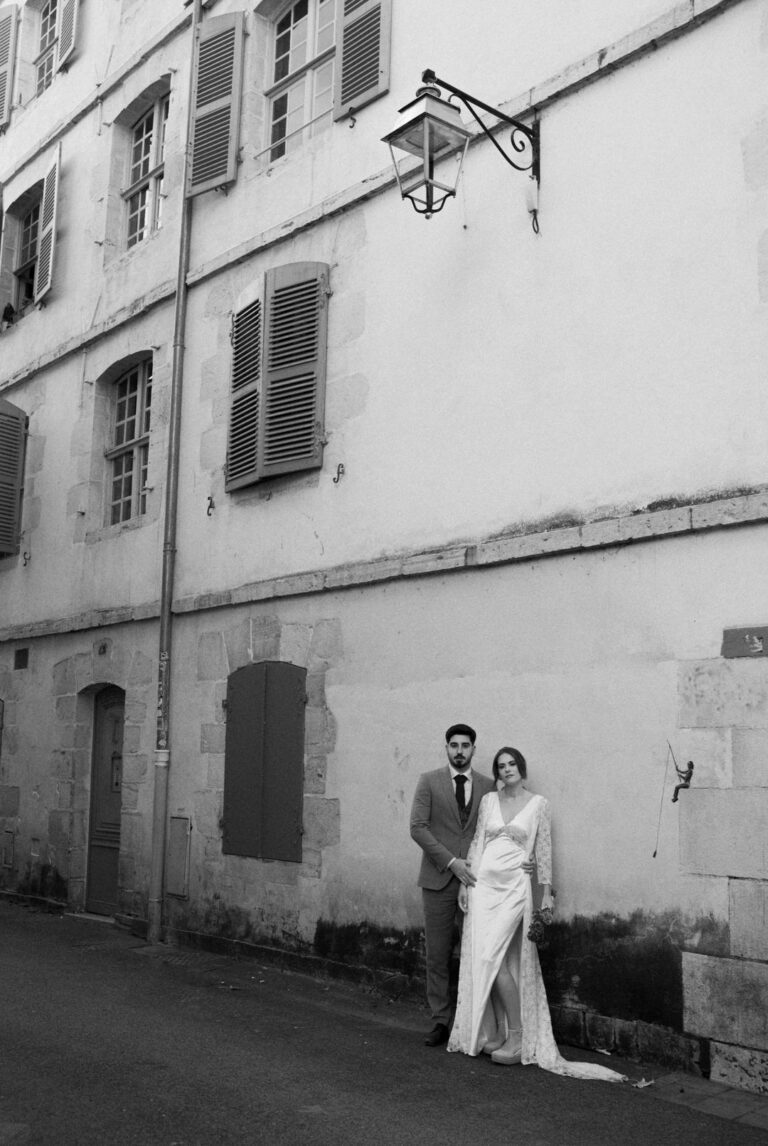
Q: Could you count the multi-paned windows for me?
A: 5